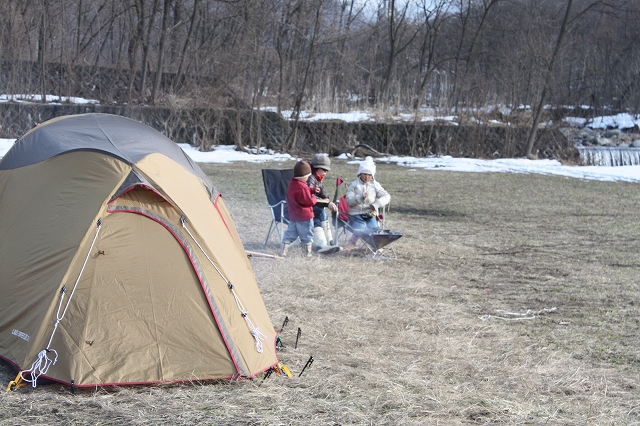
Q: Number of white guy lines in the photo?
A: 2